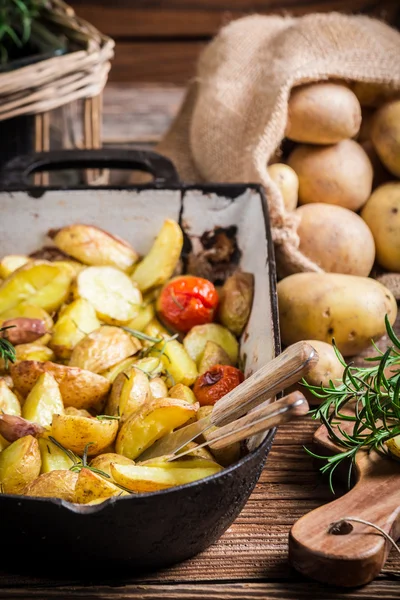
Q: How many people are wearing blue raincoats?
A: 0